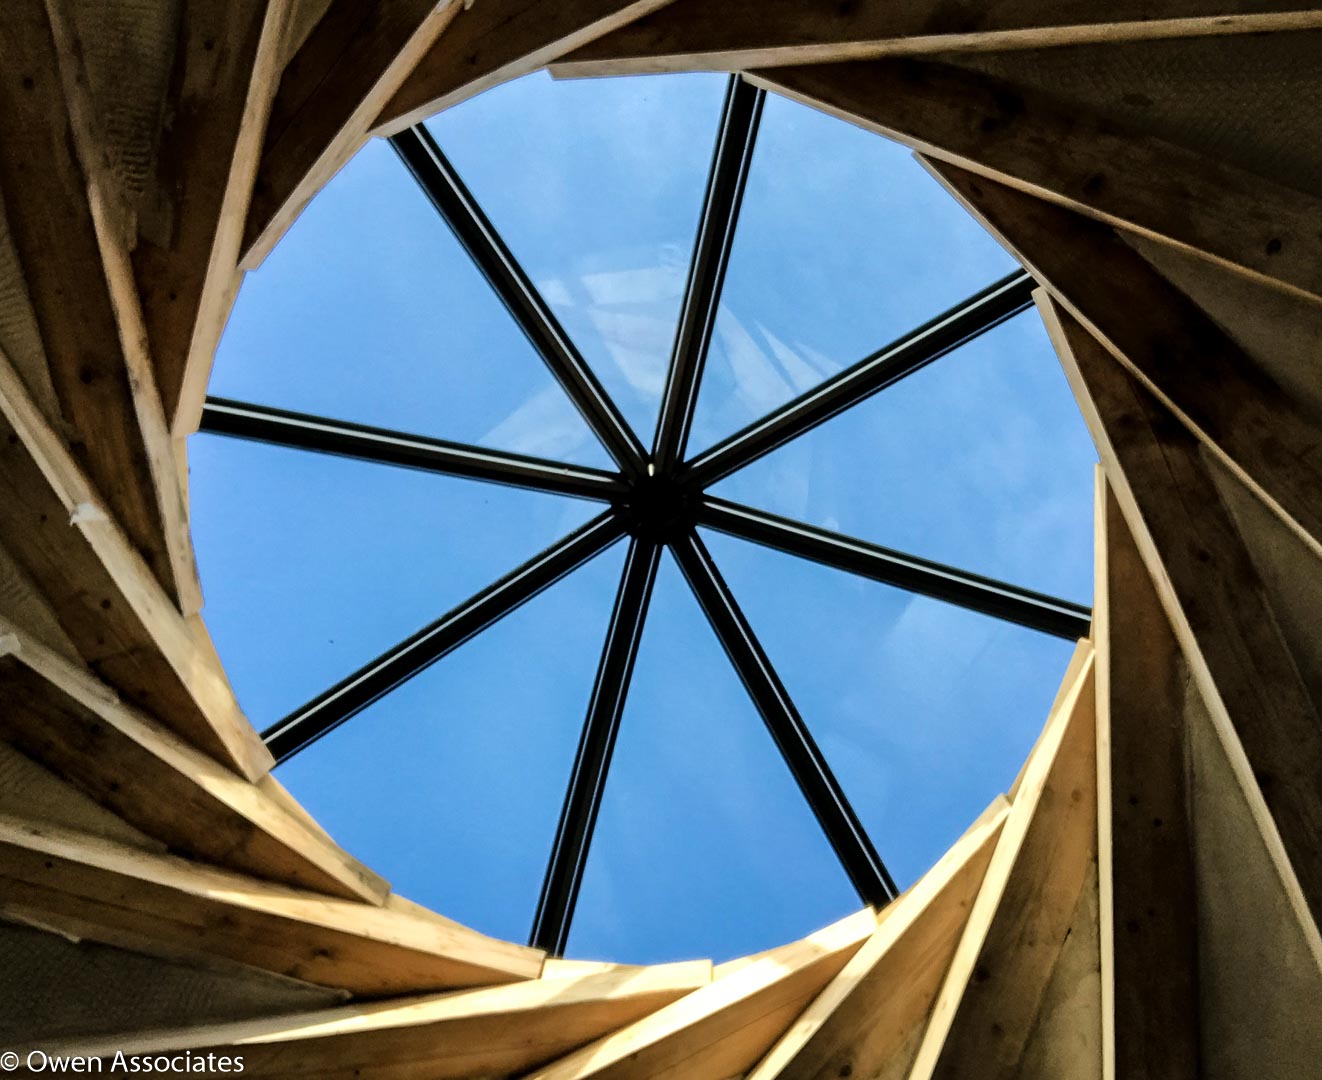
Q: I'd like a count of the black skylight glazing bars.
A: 8